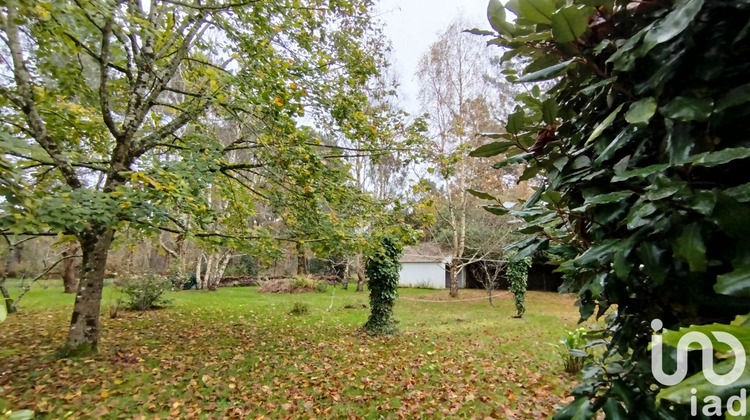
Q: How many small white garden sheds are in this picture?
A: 1